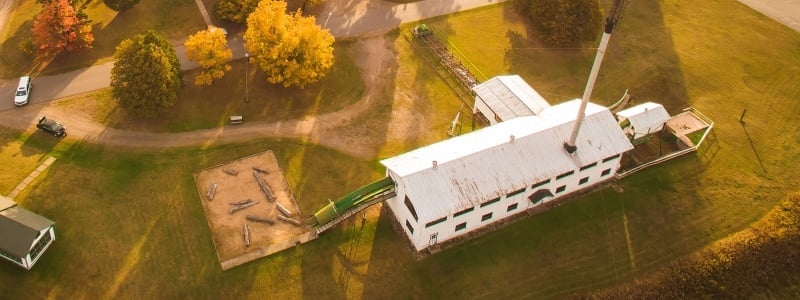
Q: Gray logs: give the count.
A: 10